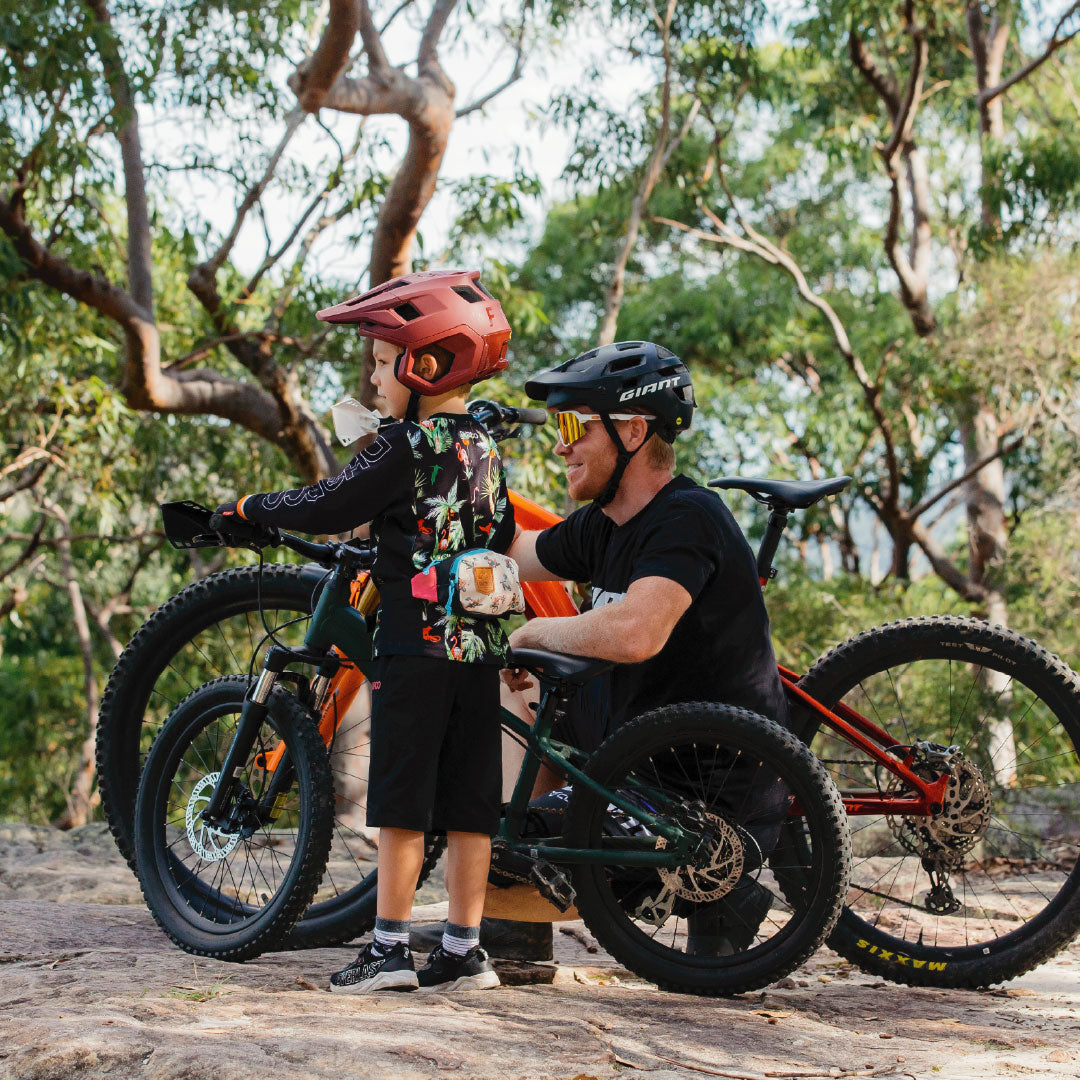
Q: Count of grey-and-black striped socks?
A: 2